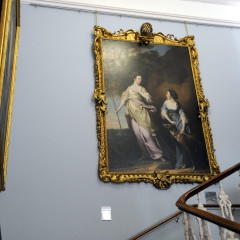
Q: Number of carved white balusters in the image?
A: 3